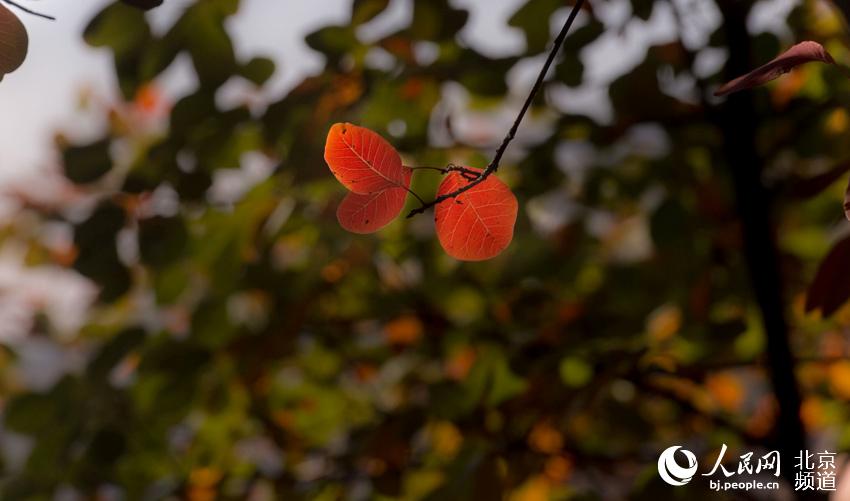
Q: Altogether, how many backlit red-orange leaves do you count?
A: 3